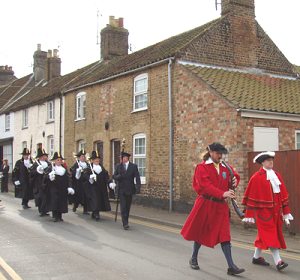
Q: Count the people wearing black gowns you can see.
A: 5